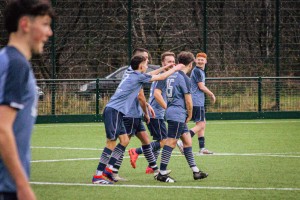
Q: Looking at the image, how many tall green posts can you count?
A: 4